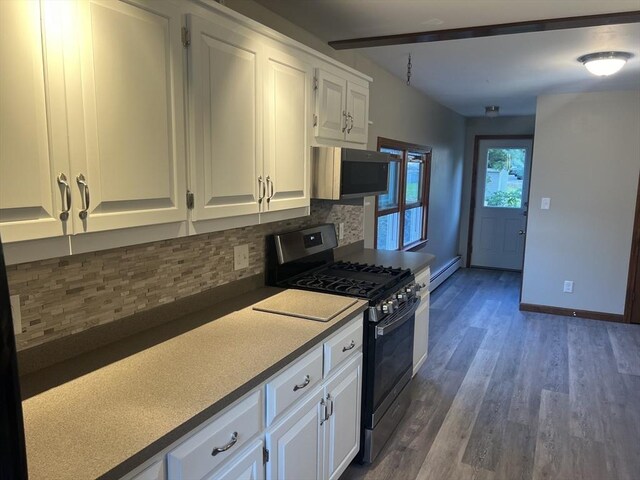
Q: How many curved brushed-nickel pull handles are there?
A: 11